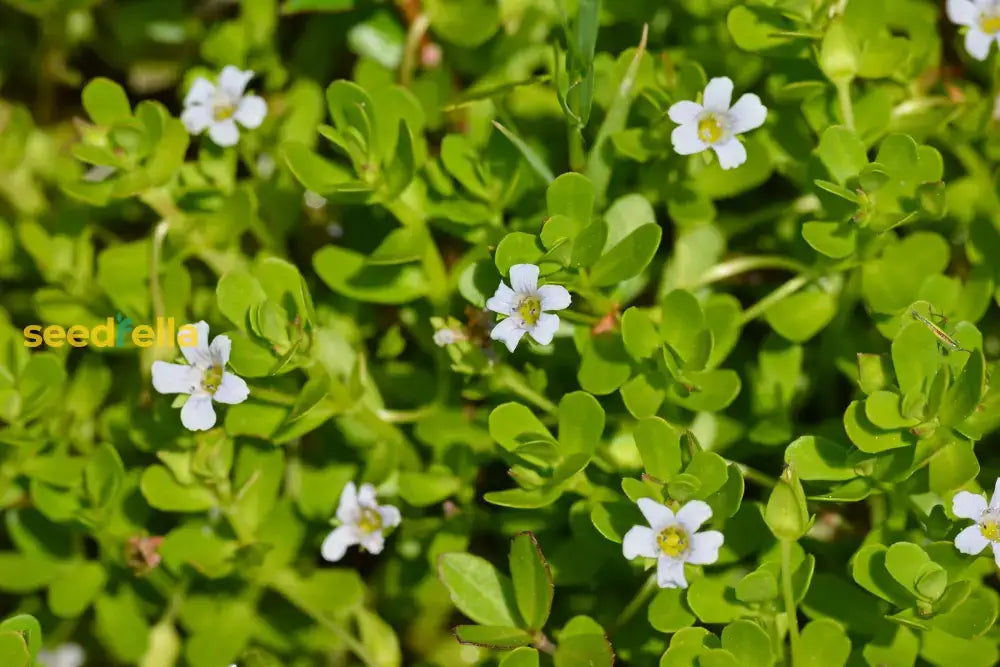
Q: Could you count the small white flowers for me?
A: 8